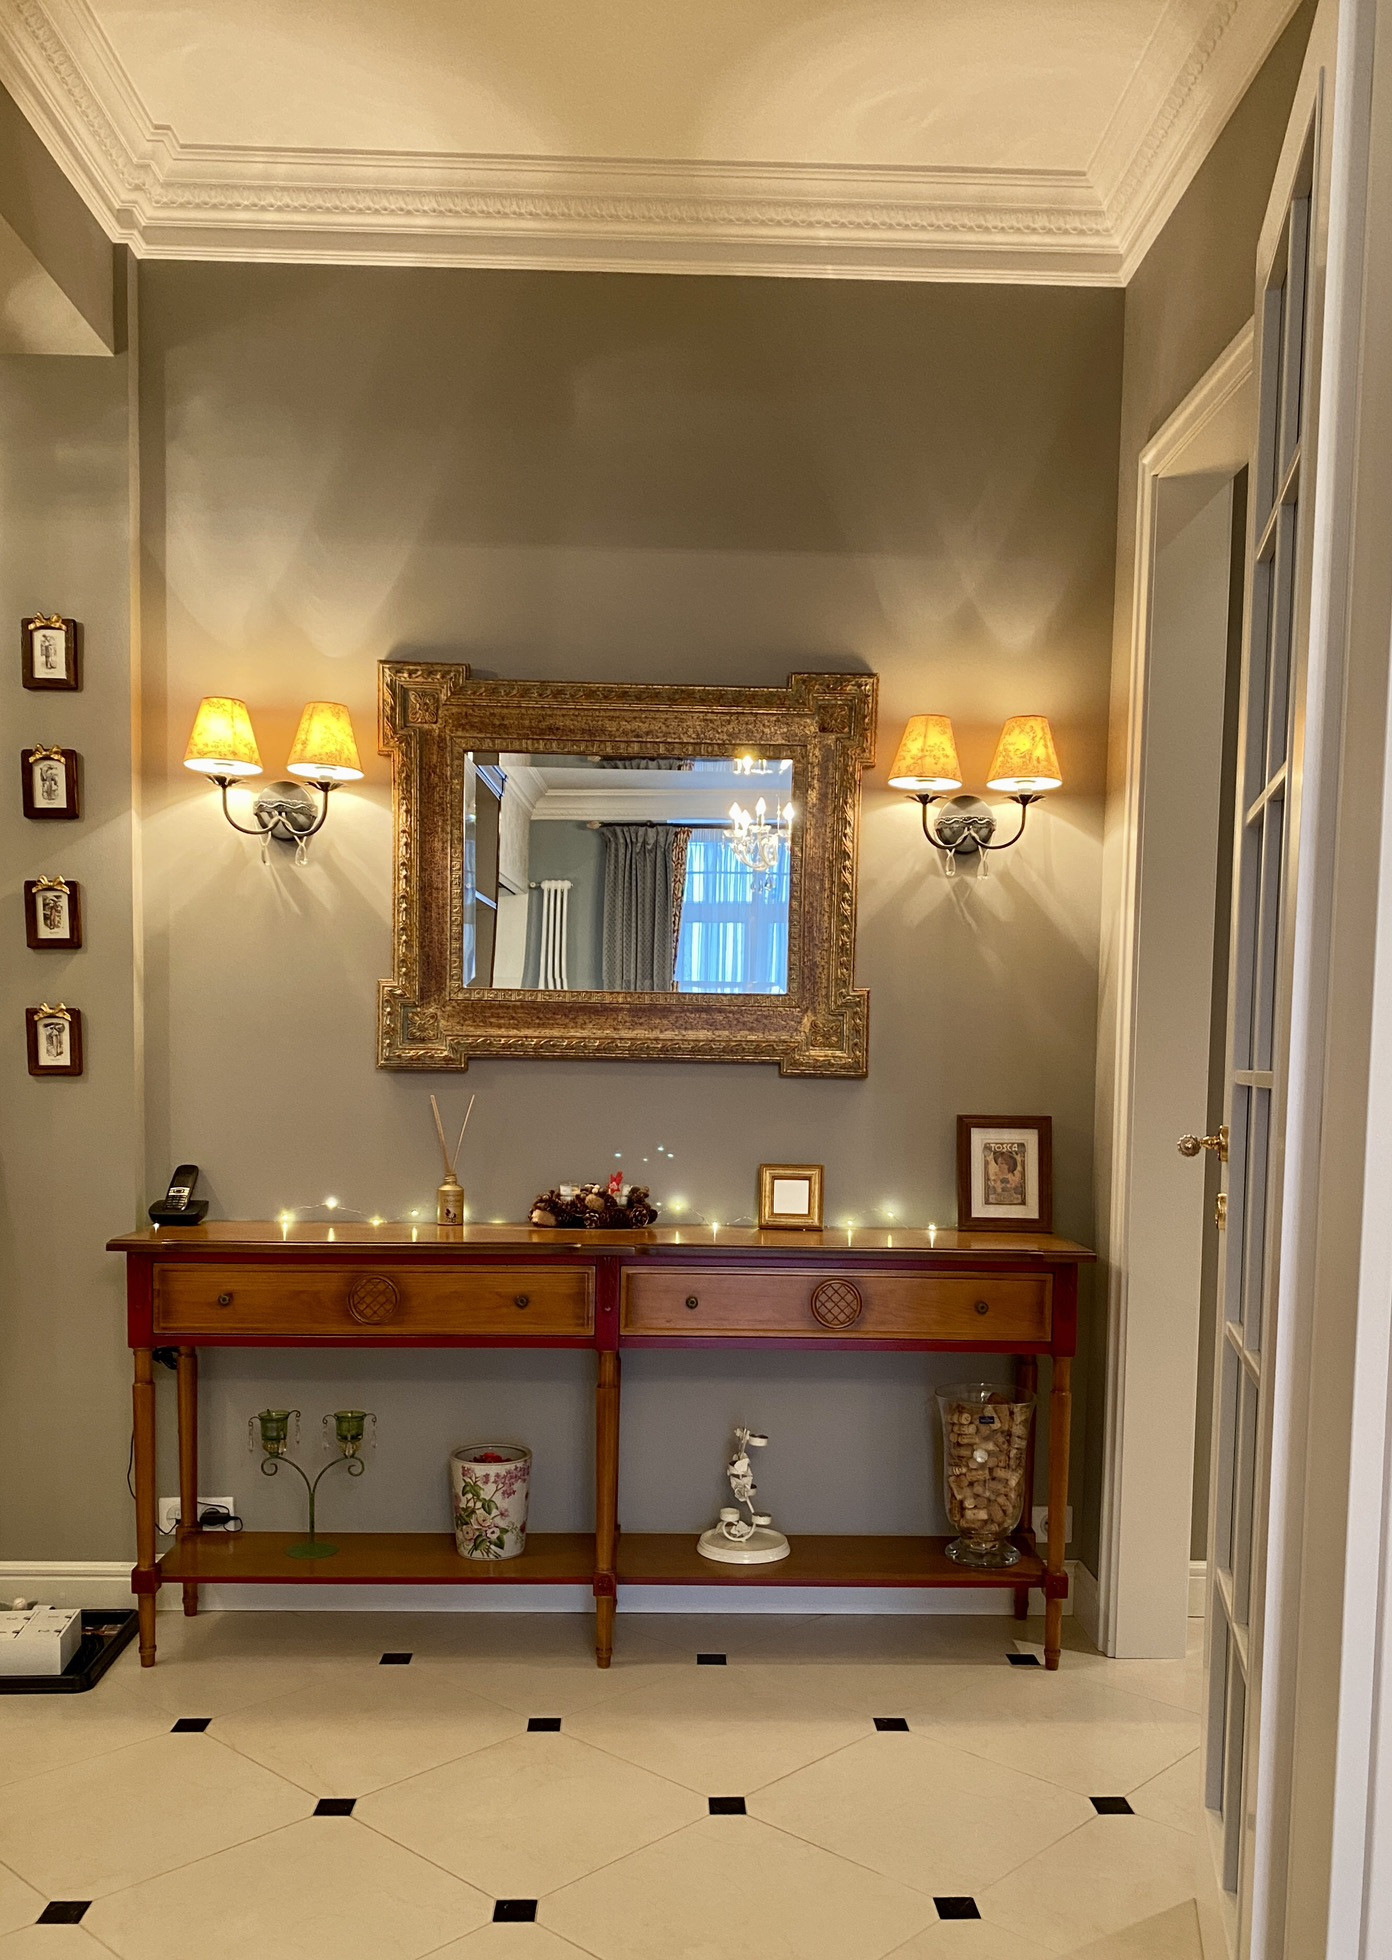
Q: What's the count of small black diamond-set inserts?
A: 12